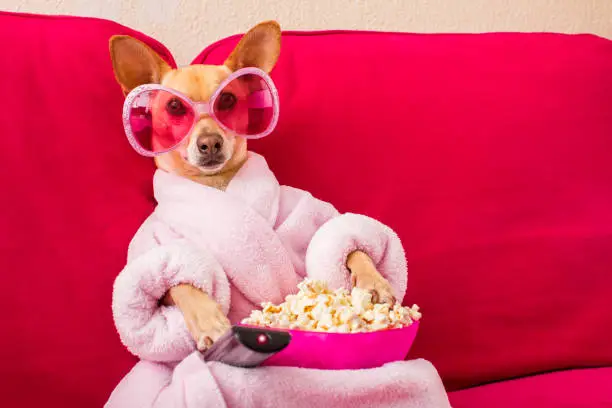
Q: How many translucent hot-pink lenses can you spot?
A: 2